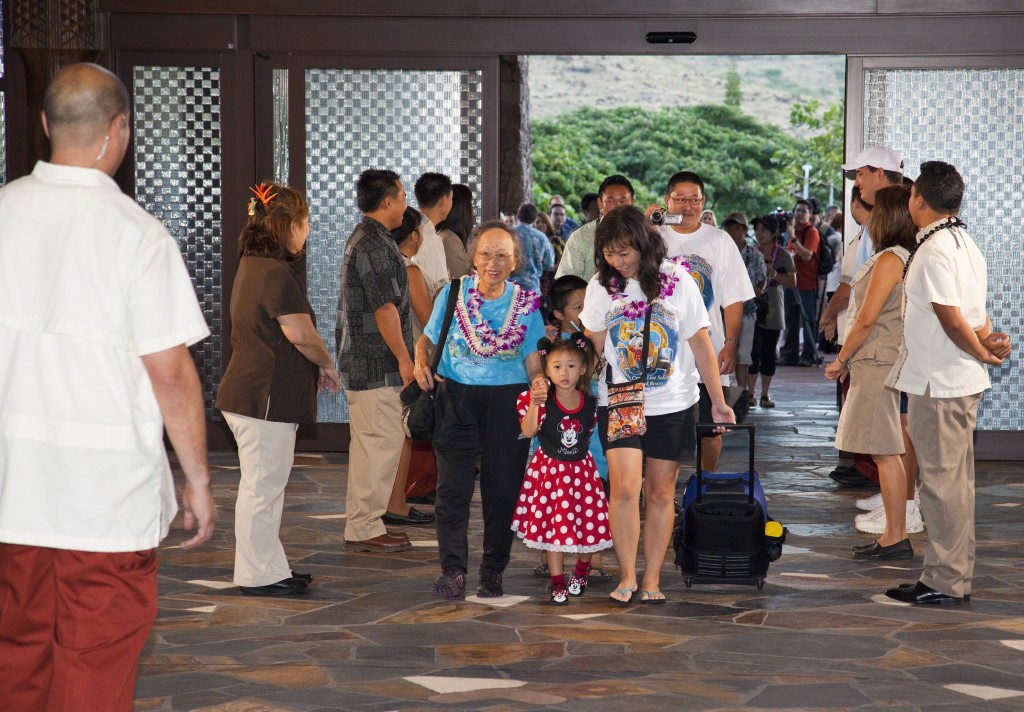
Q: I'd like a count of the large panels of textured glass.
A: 3